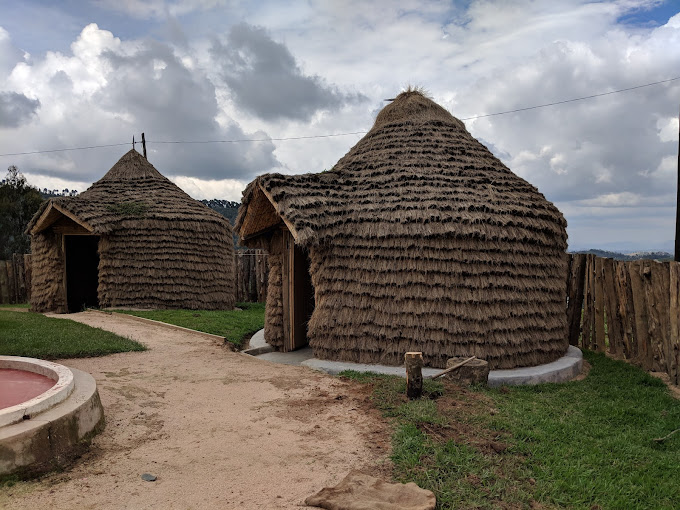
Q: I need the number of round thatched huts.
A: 2